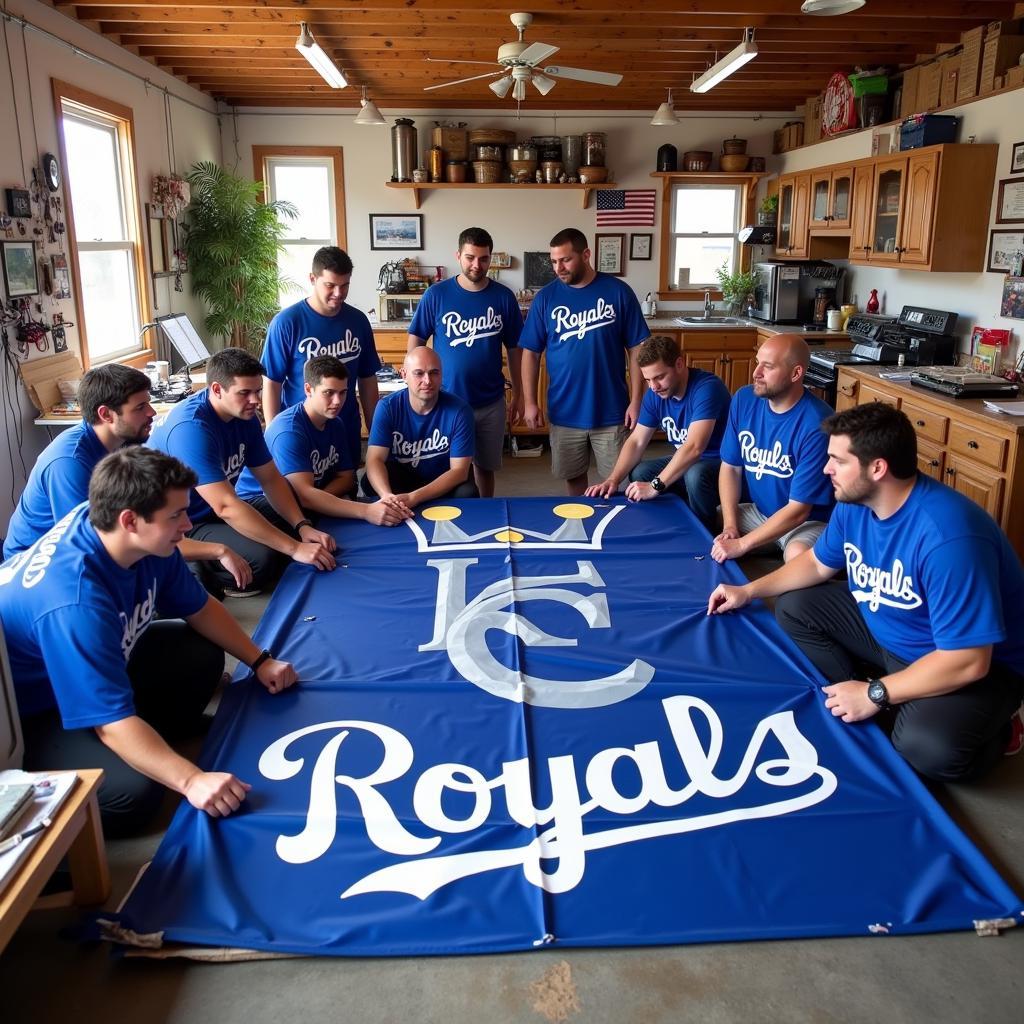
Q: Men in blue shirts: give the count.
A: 11